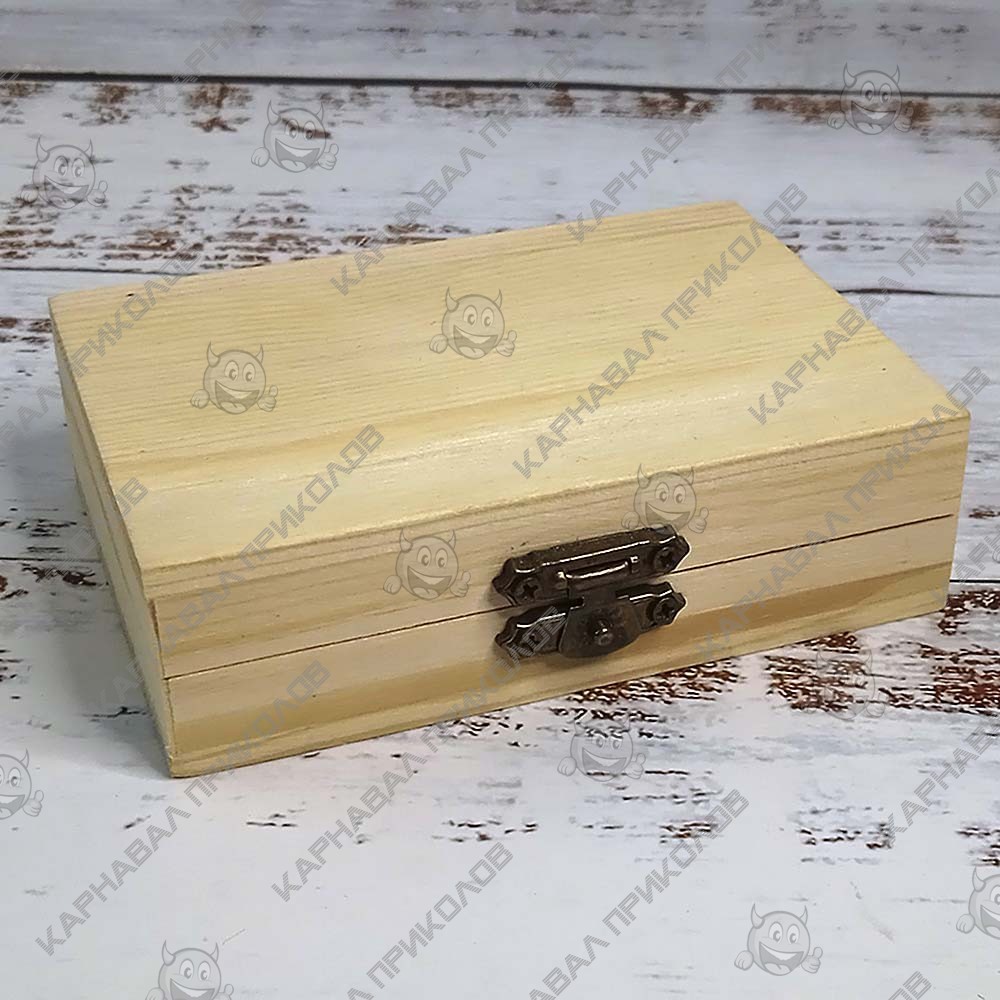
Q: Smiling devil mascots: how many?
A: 13